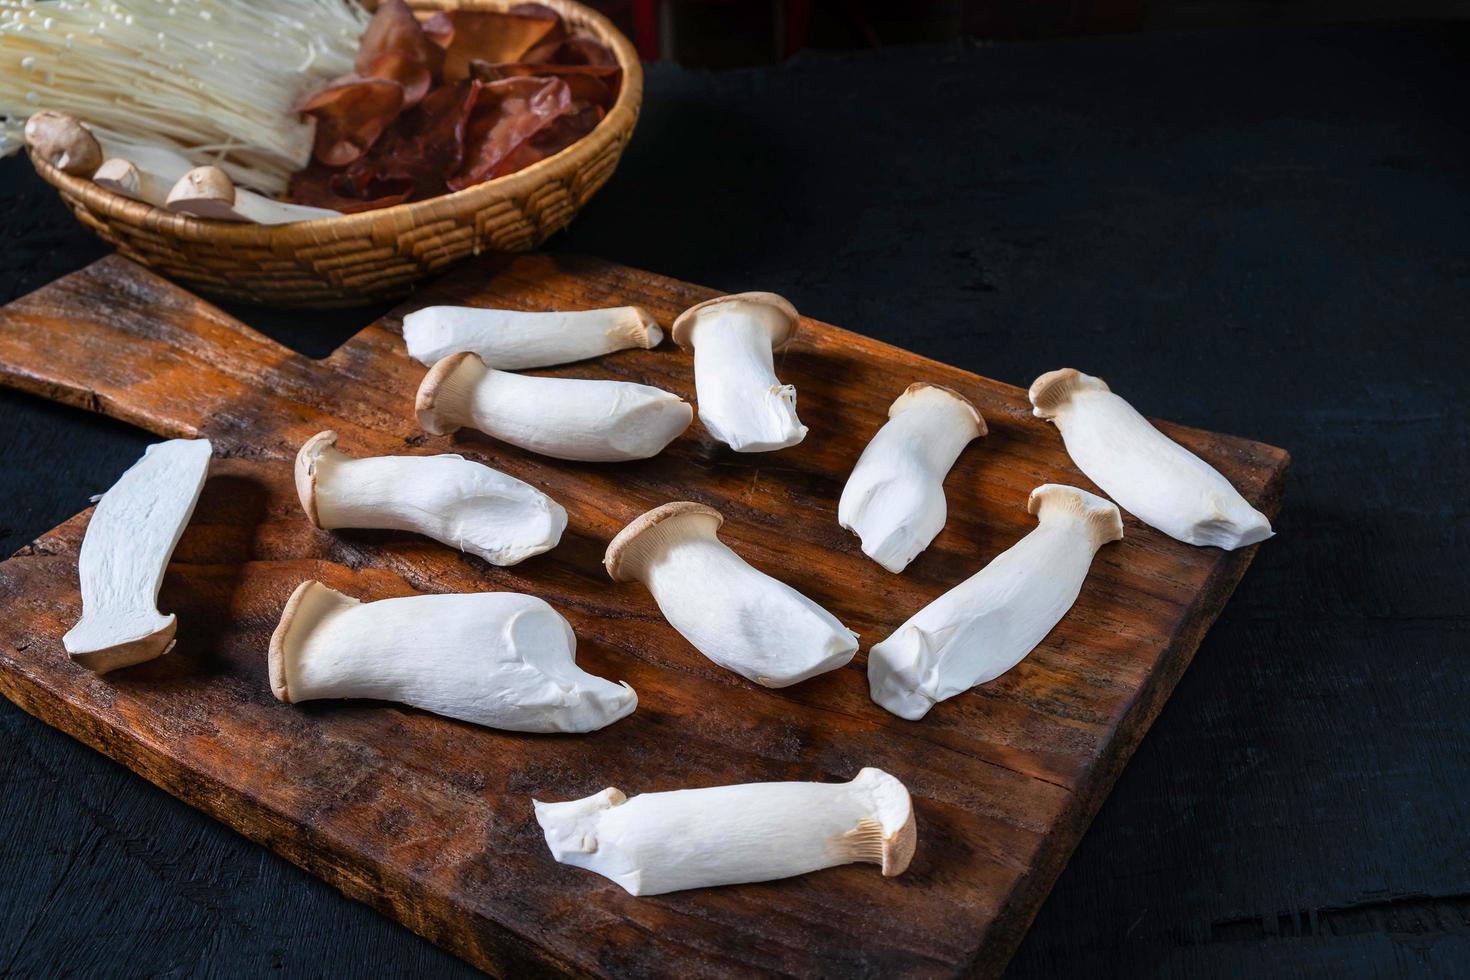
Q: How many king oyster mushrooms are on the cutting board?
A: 11